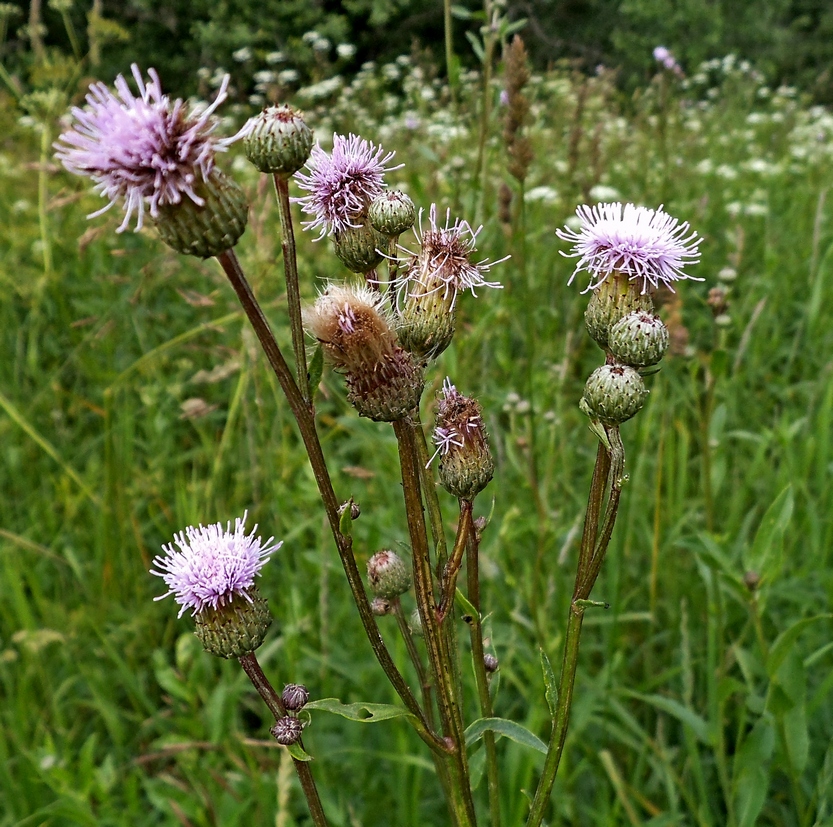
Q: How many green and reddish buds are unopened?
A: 5